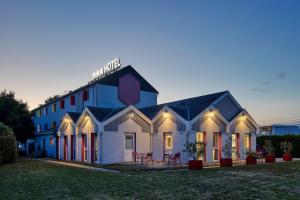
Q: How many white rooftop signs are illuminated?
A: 1